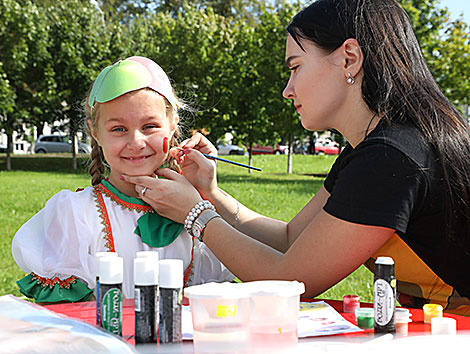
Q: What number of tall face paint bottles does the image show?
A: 6